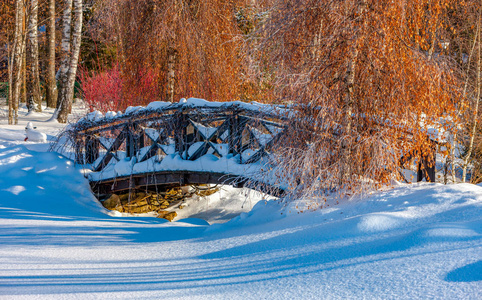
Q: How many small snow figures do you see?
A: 1